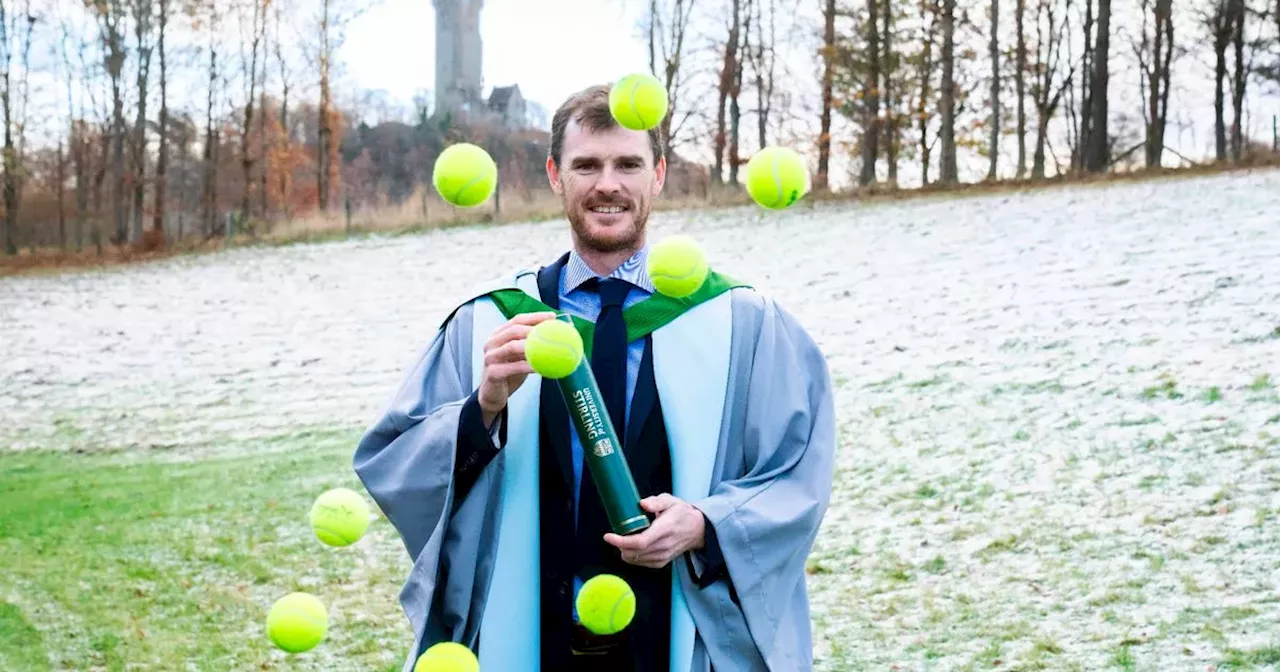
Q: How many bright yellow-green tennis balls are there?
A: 9